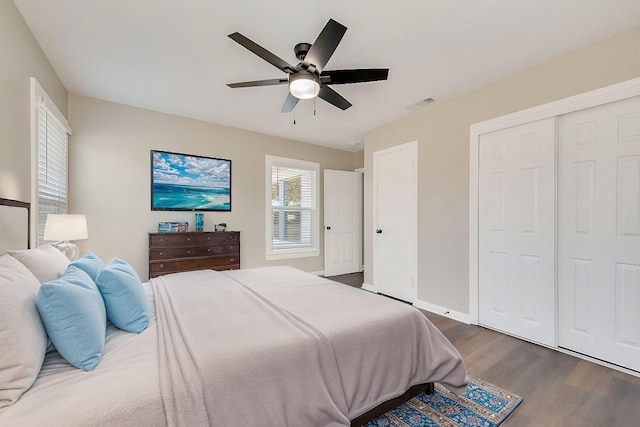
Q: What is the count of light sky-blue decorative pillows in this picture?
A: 3